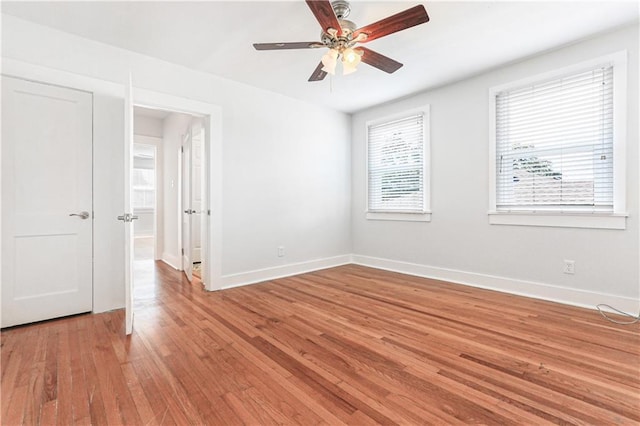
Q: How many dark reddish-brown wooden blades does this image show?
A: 5